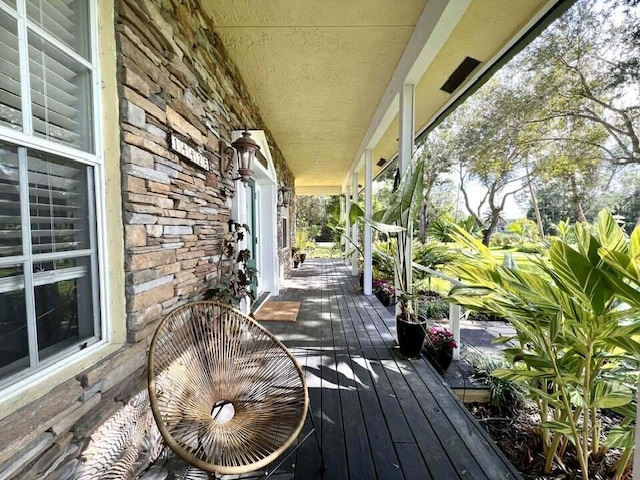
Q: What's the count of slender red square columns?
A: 0